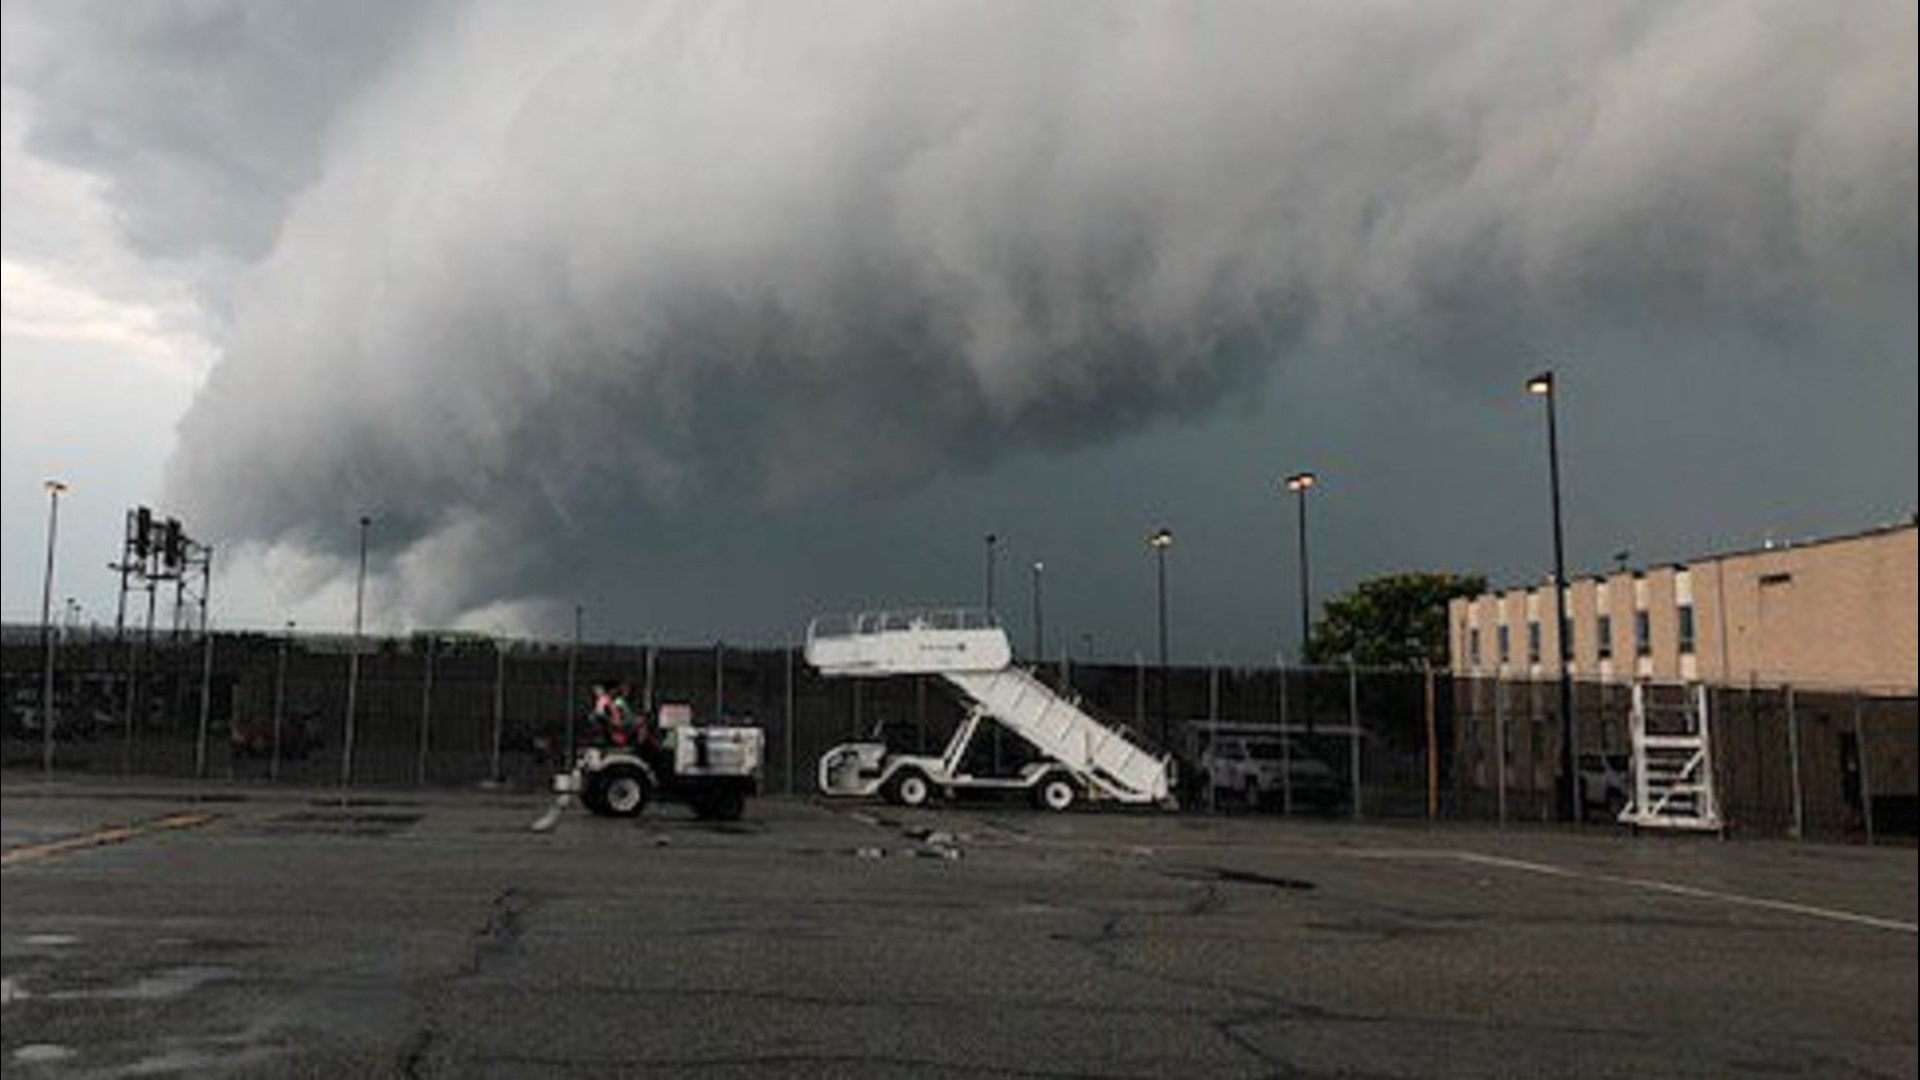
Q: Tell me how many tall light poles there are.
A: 7